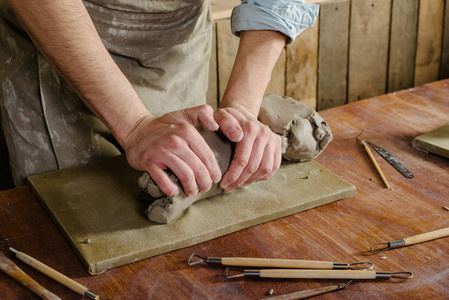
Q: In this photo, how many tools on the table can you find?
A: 8